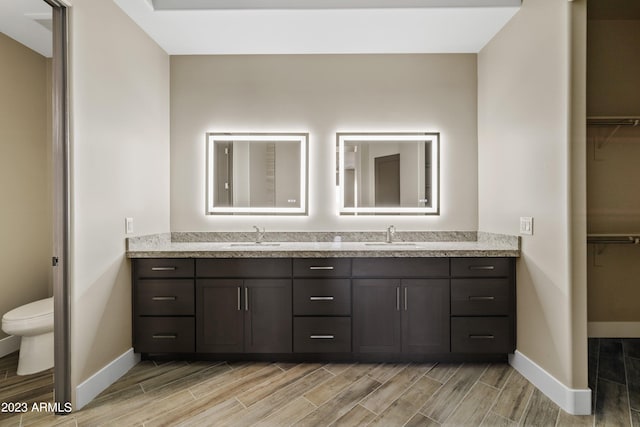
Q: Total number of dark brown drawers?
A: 9